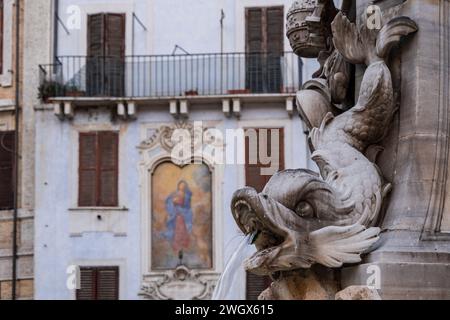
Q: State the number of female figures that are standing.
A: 1